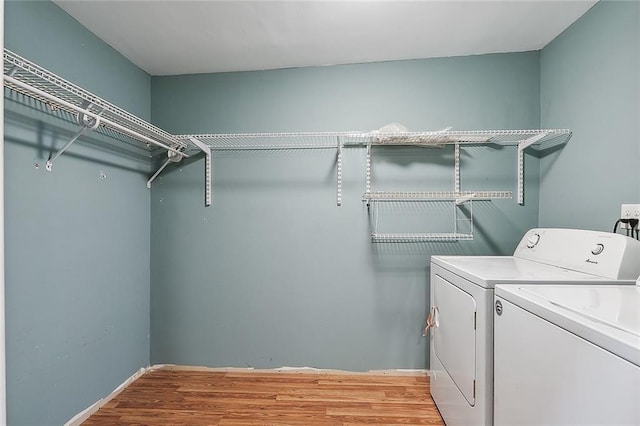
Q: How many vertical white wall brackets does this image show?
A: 5